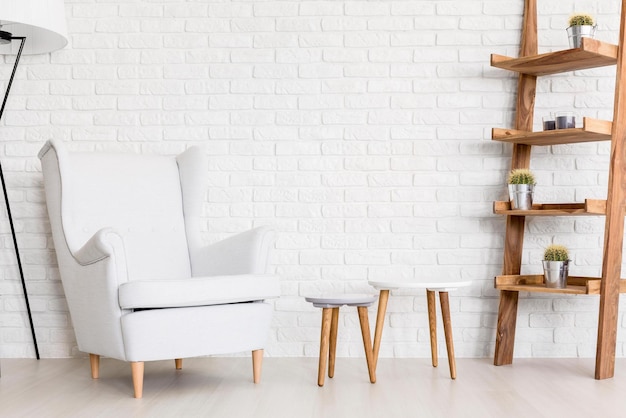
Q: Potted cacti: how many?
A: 3